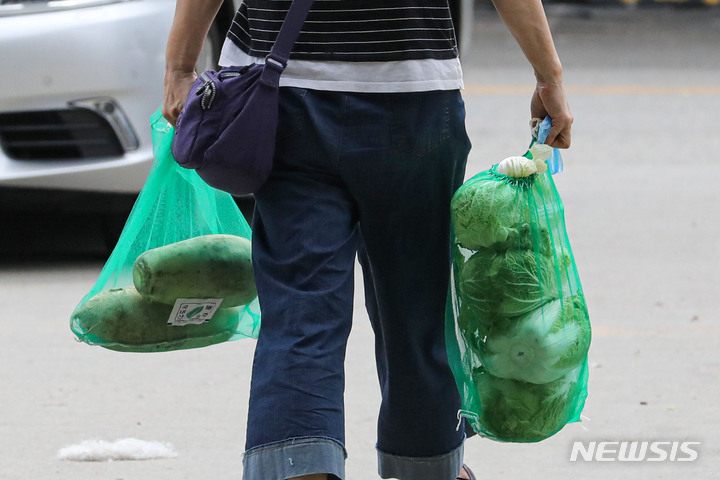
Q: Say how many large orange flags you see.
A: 0